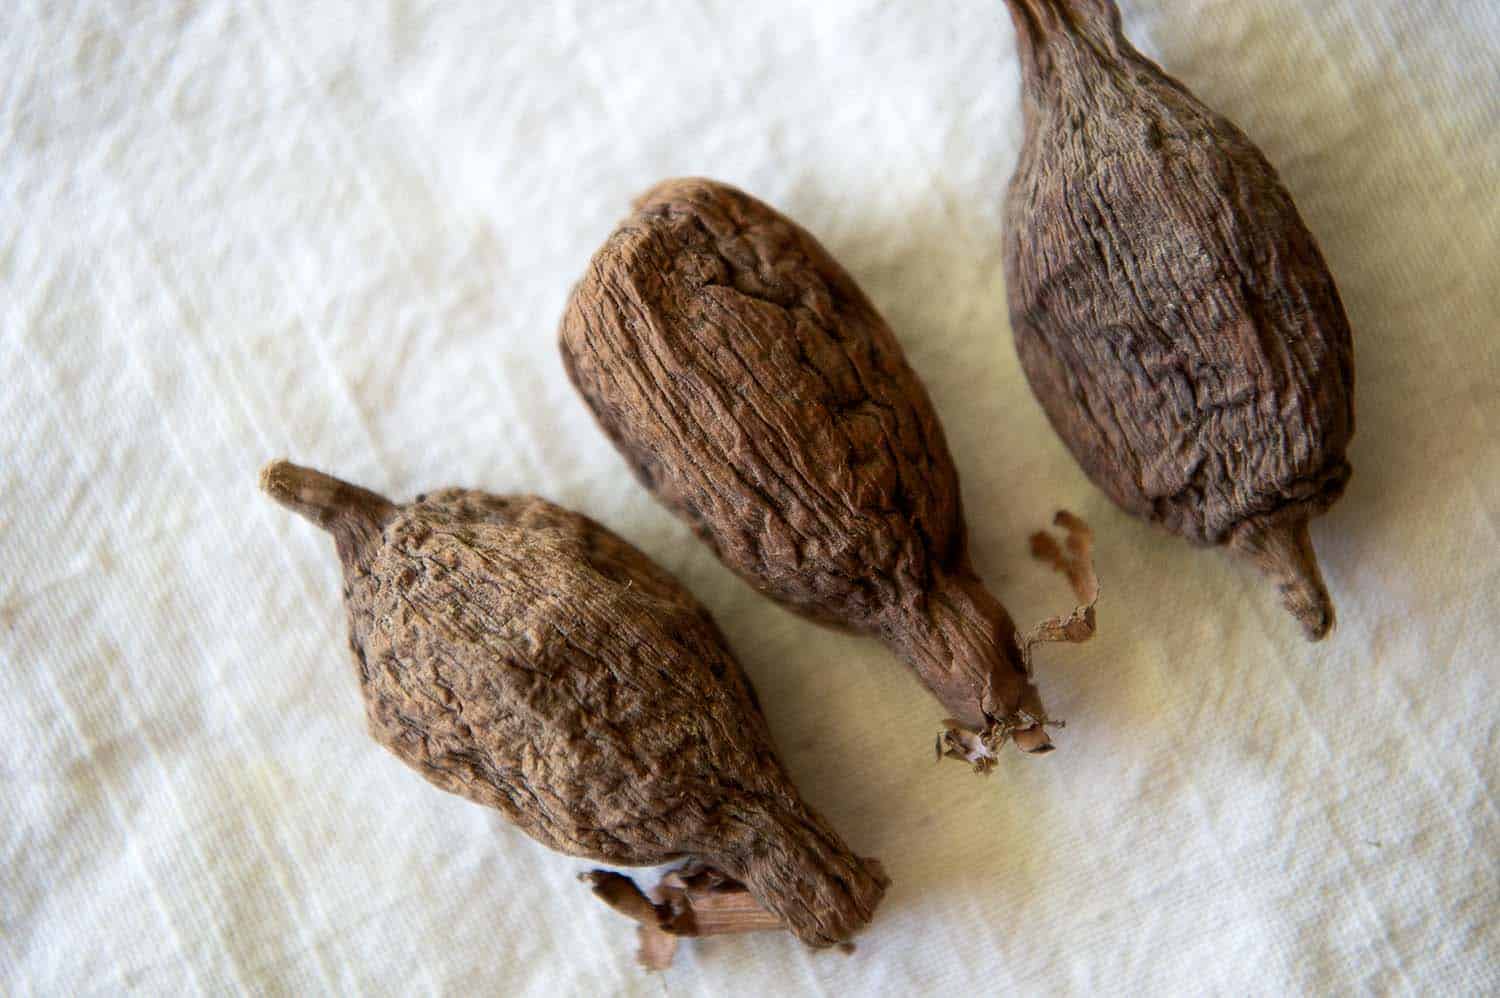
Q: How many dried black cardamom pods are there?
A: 3